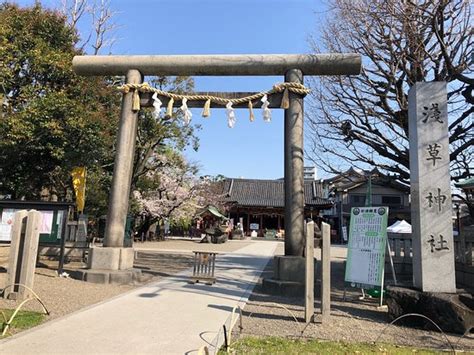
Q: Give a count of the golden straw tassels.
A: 5